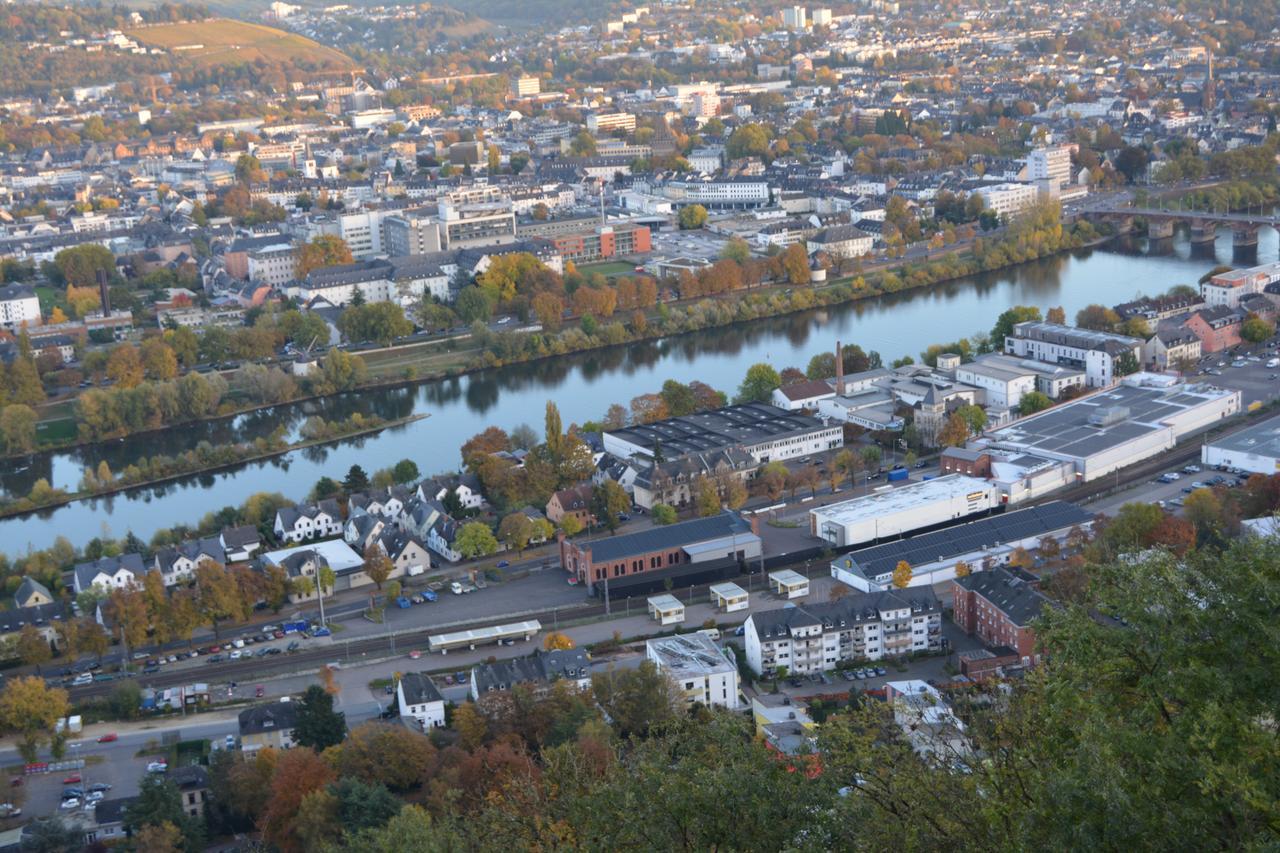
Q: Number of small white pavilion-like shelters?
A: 3